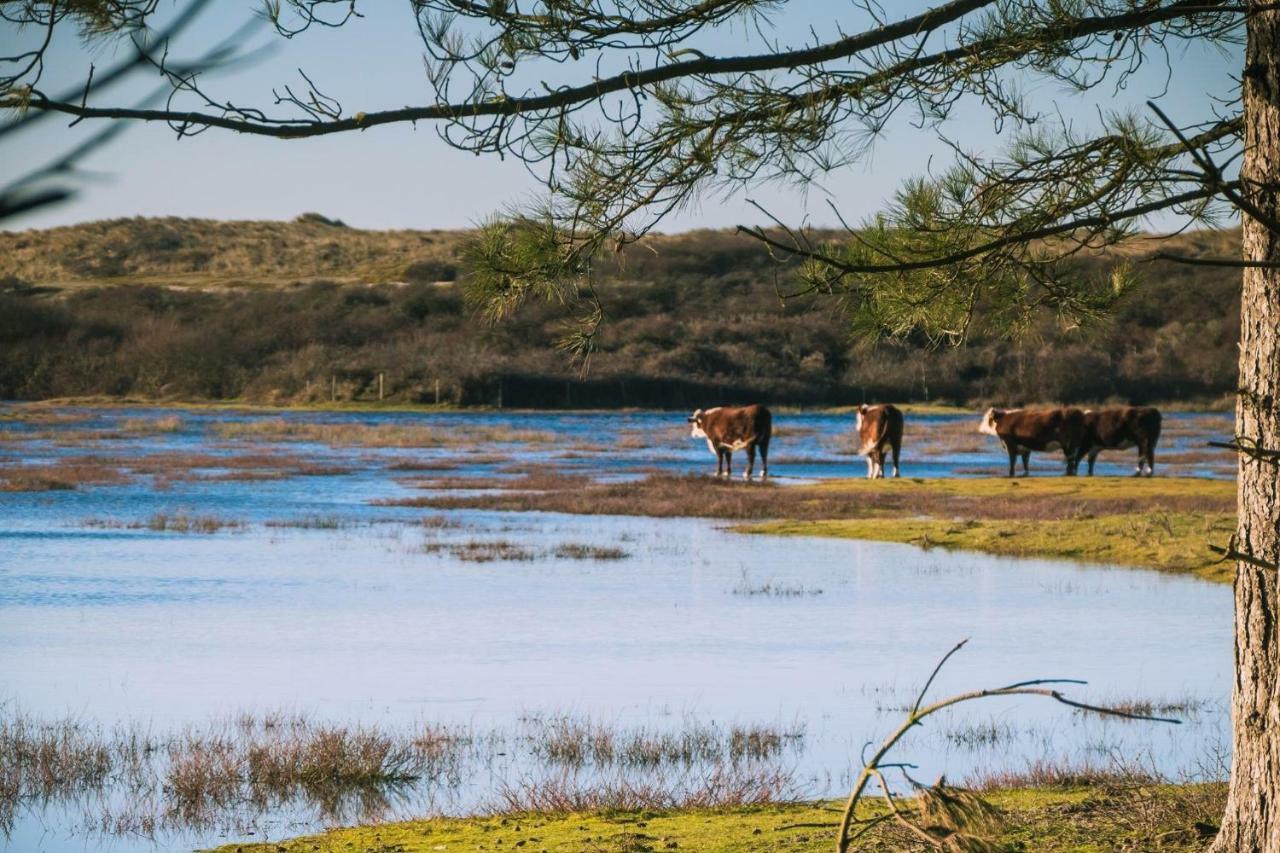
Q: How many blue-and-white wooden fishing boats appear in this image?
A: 0